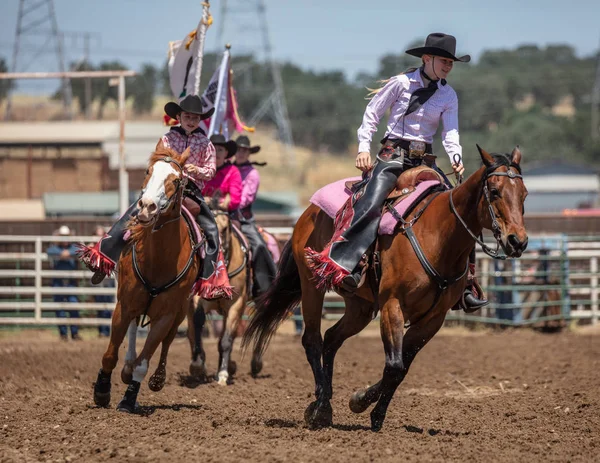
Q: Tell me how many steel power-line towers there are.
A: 2